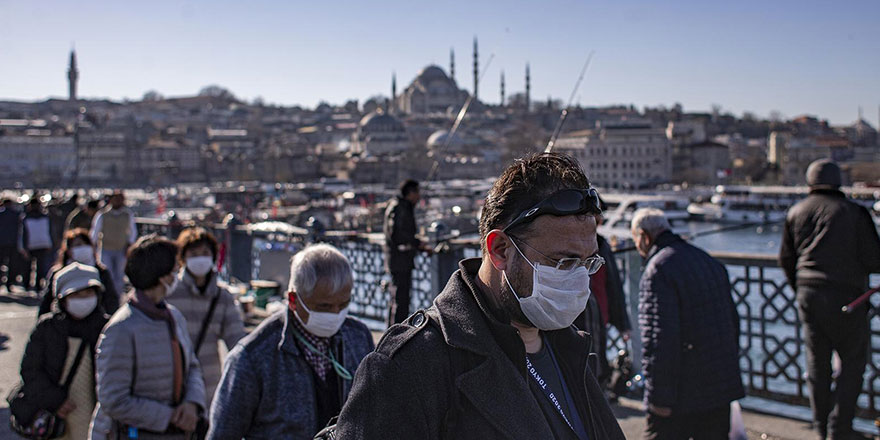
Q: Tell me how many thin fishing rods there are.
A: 2